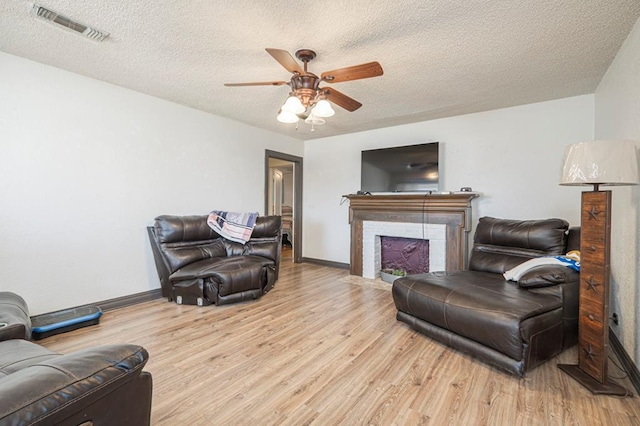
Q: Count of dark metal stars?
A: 3